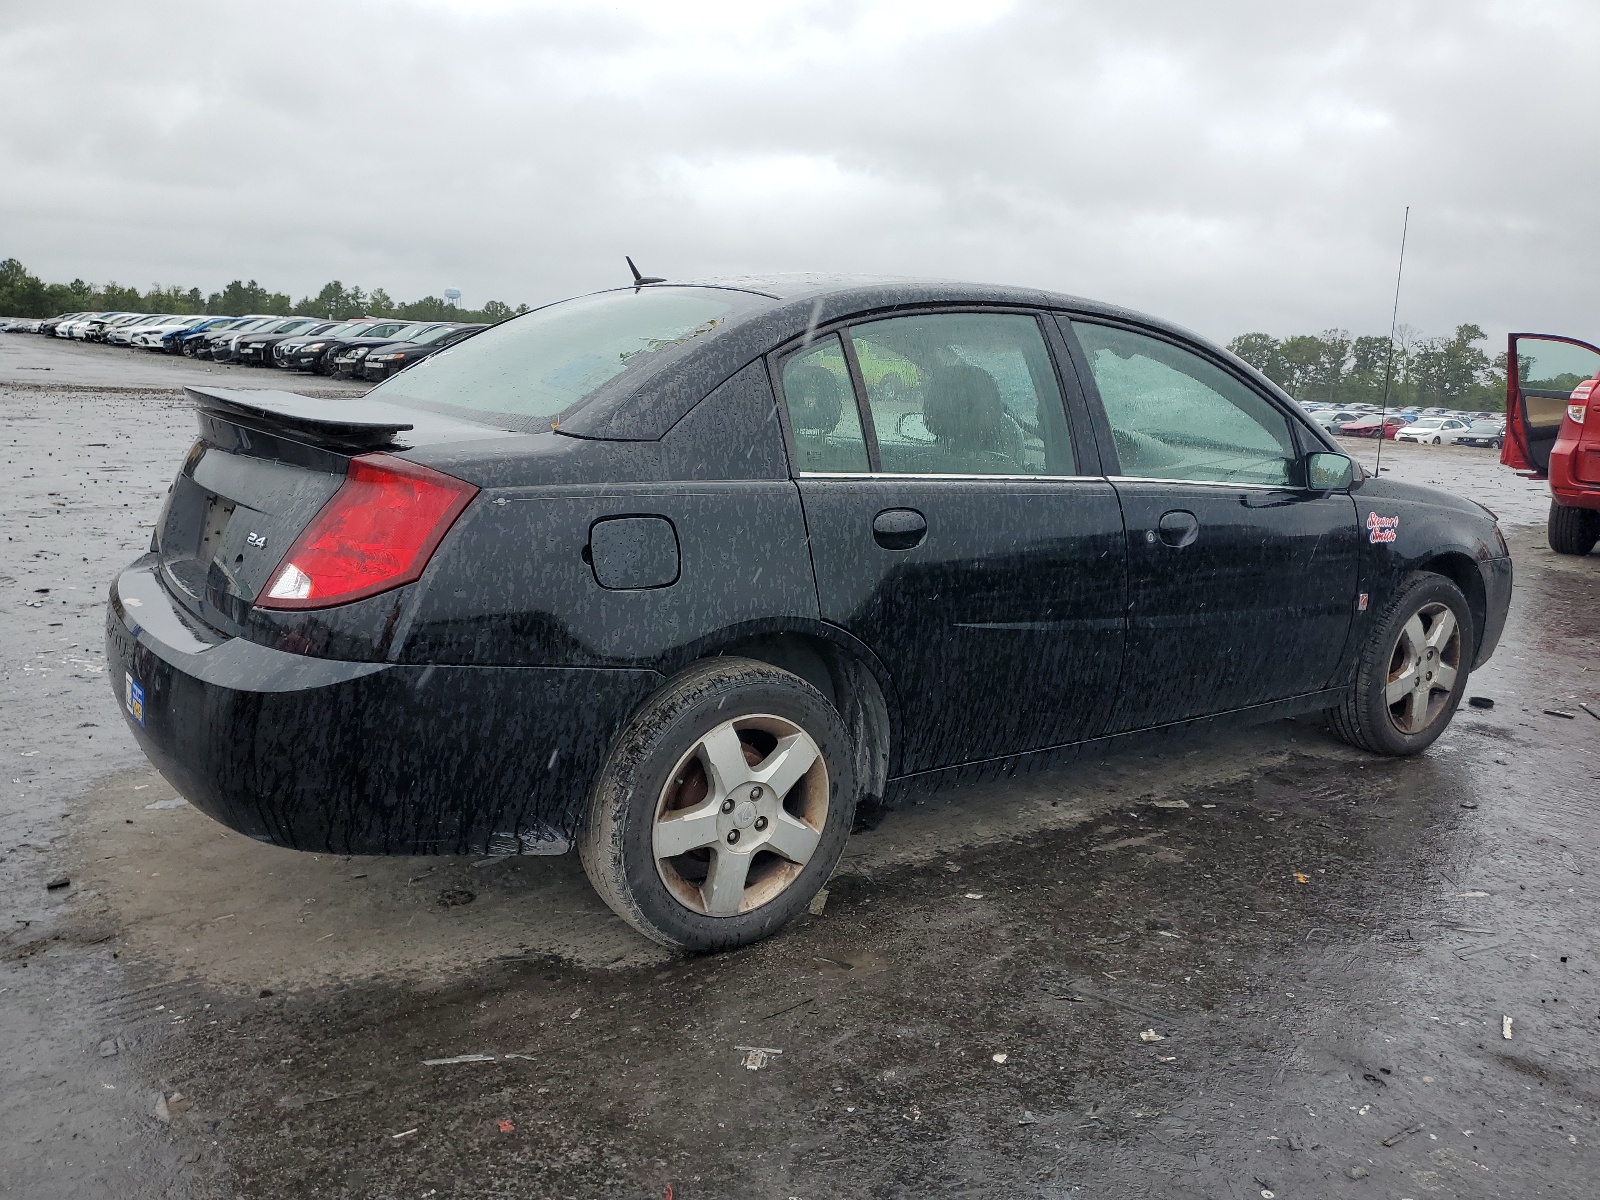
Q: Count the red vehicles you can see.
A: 2